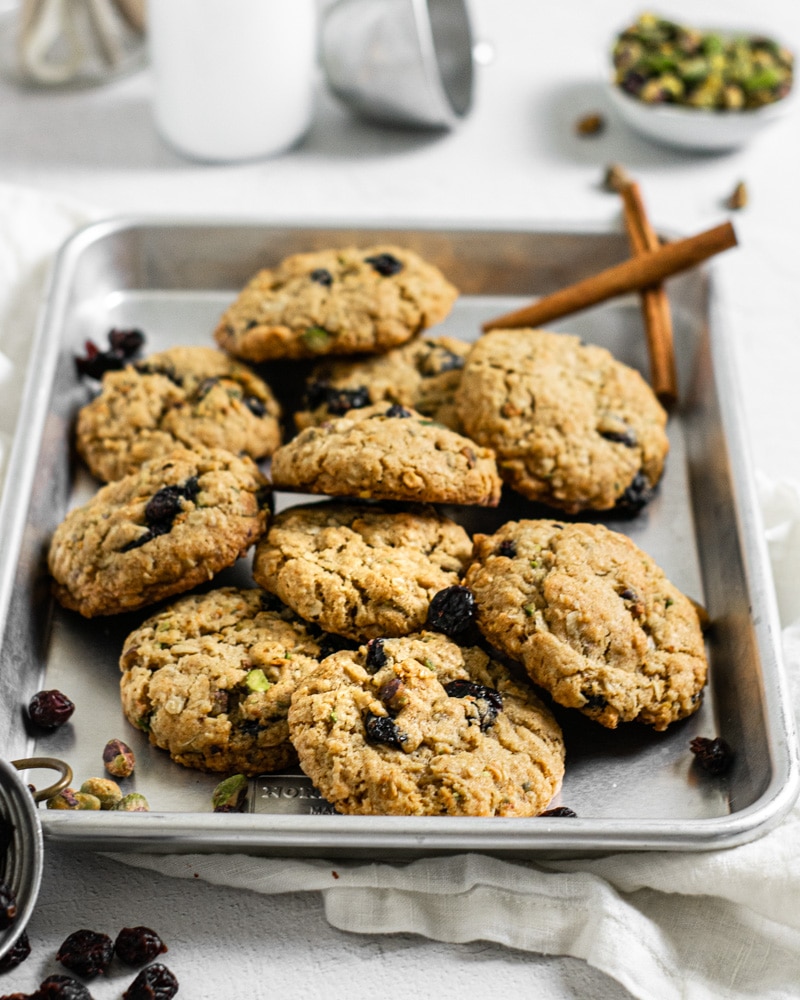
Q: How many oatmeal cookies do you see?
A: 10